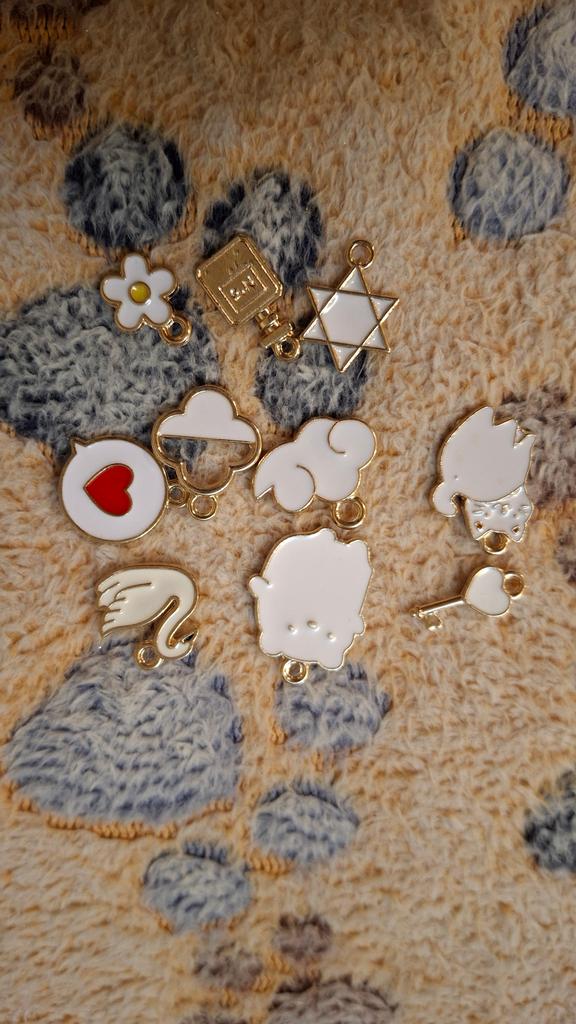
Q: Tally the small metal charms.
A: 10